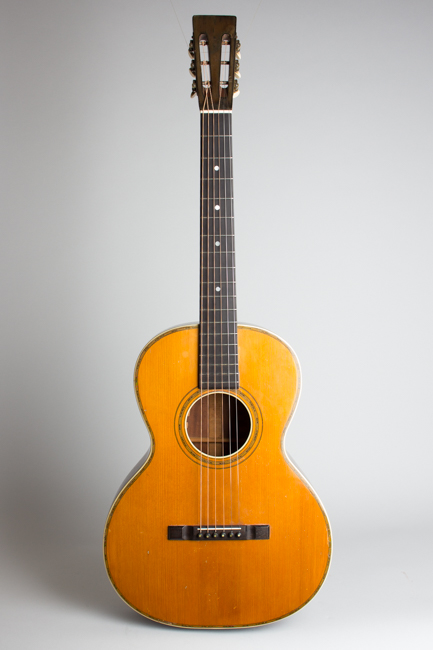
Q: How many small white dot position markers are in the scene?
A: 4